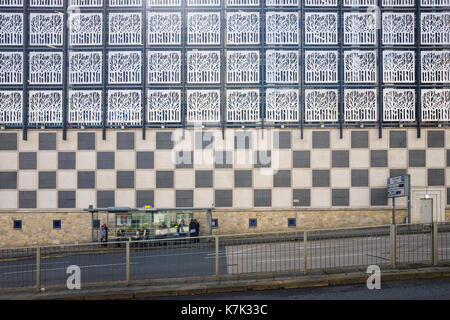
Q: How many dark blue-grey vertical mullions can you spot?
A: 11